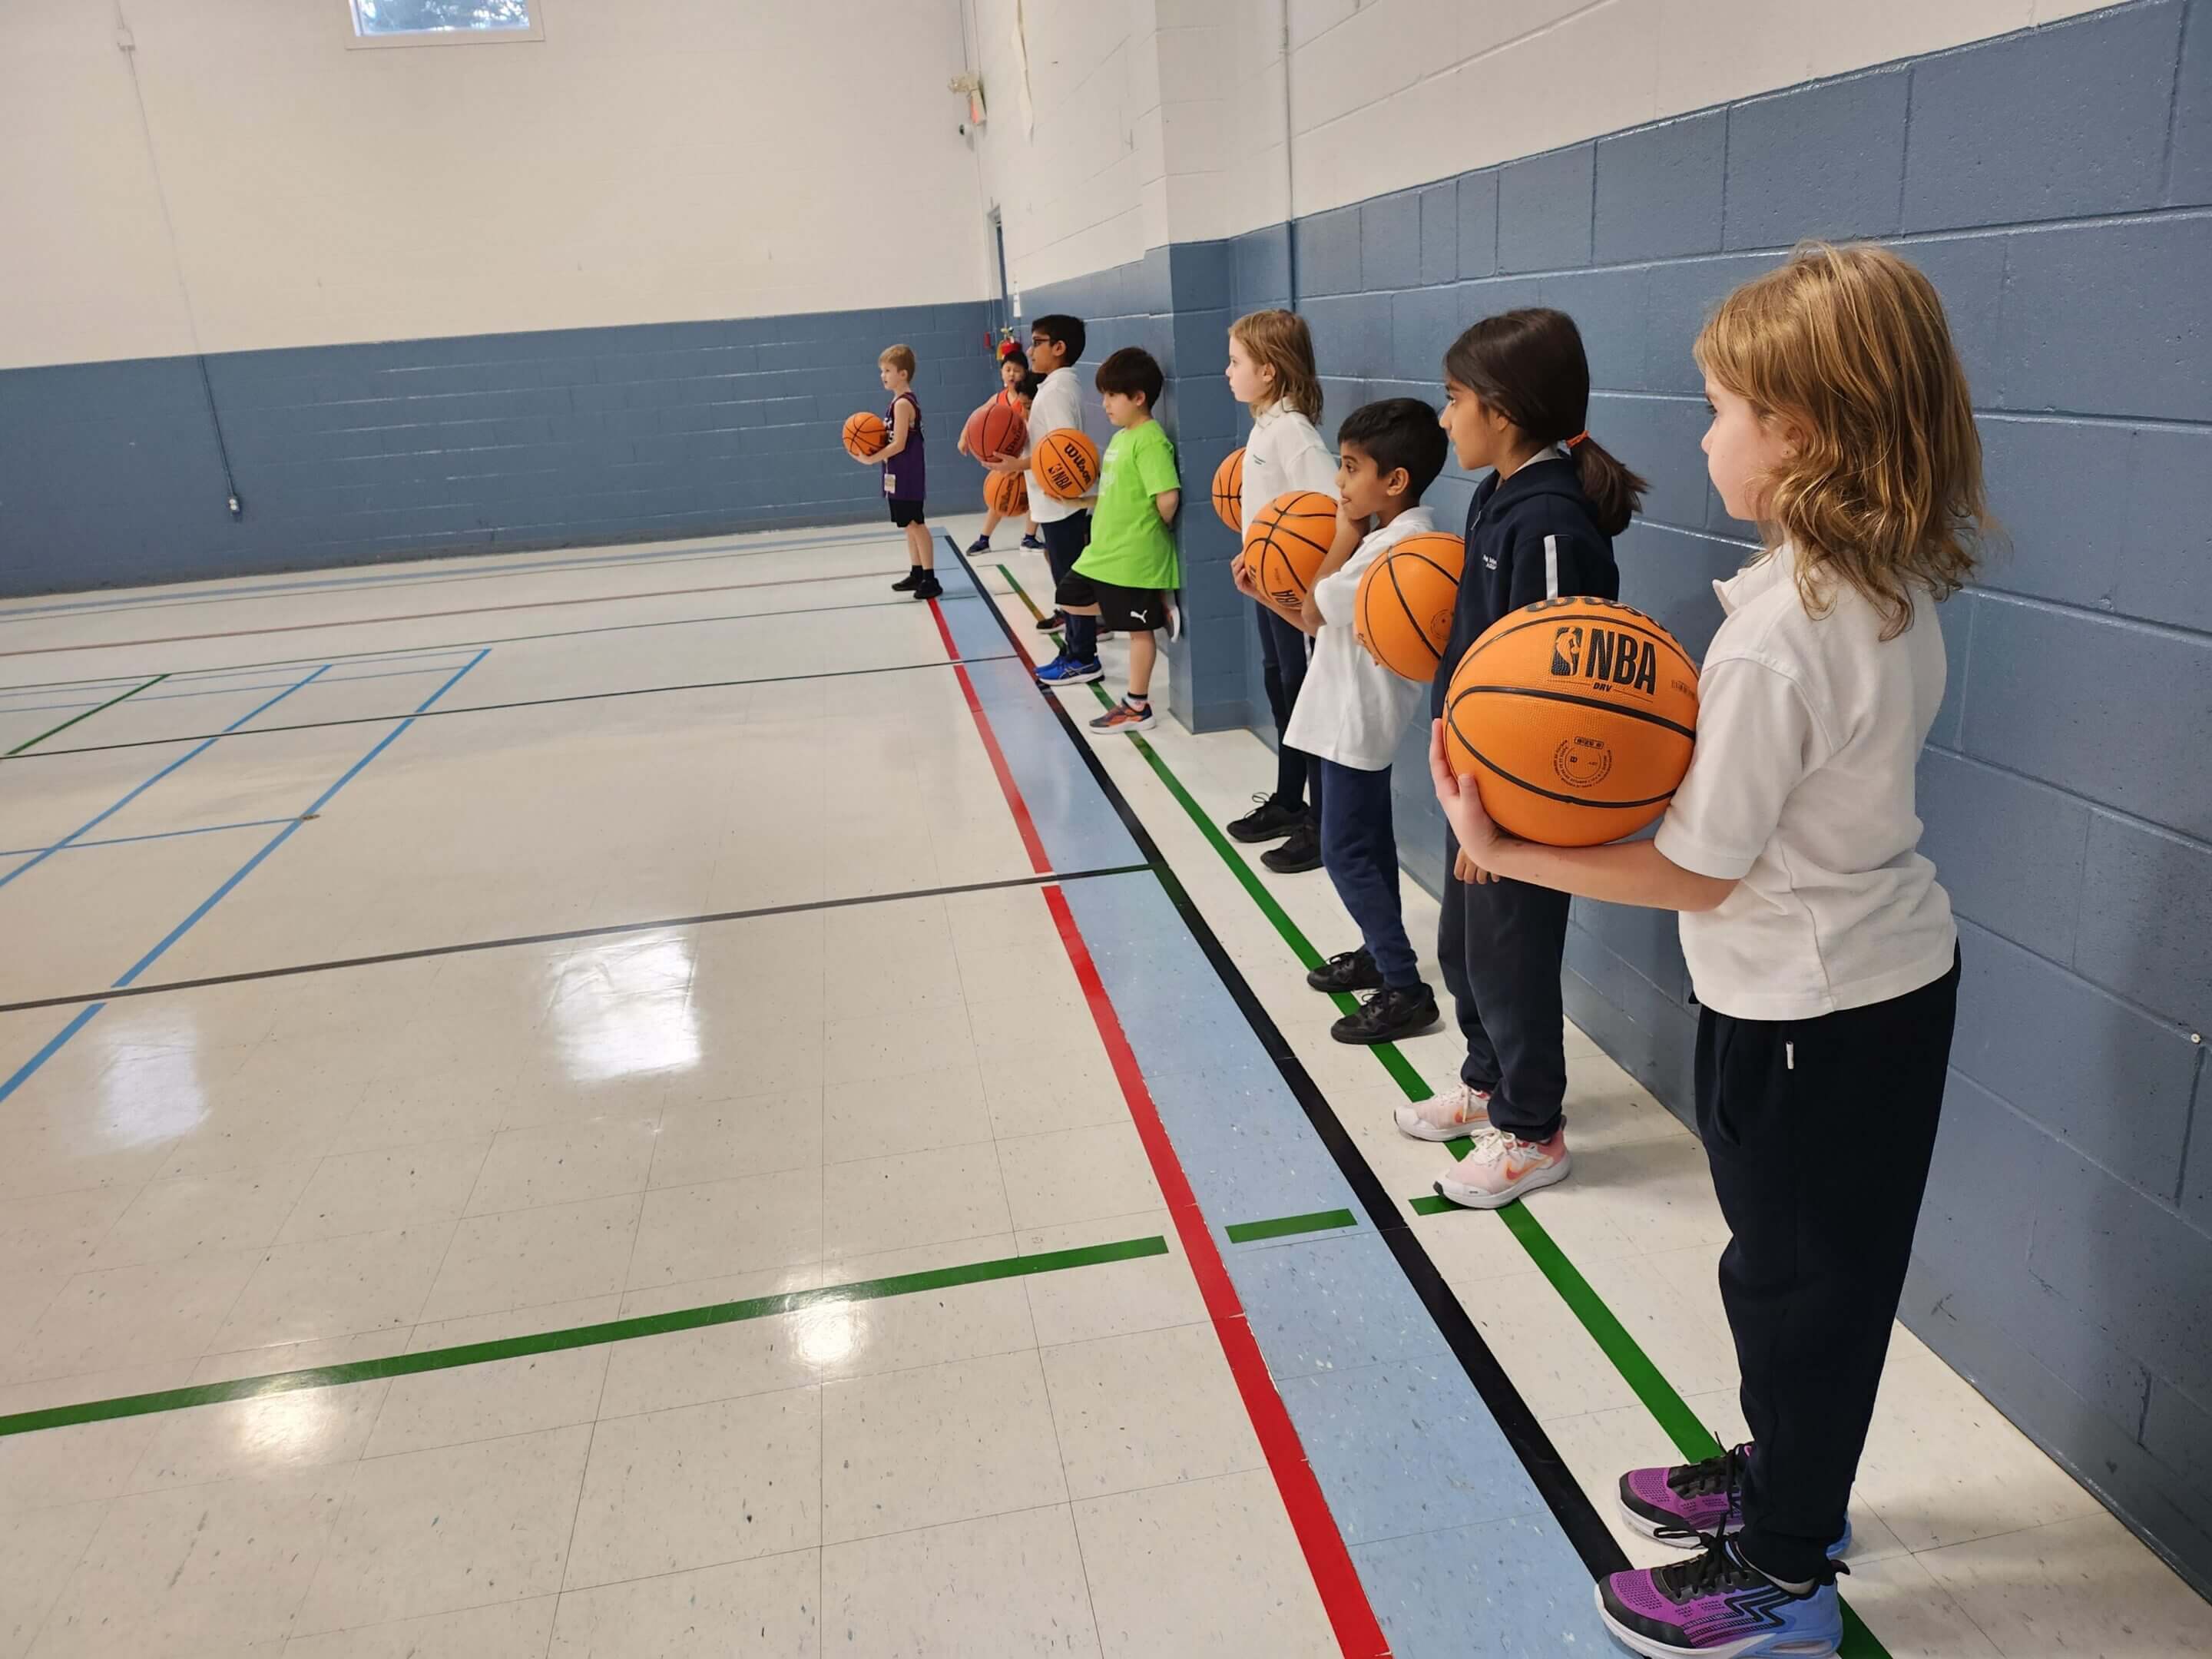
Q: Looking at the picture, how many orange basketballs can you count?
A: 7